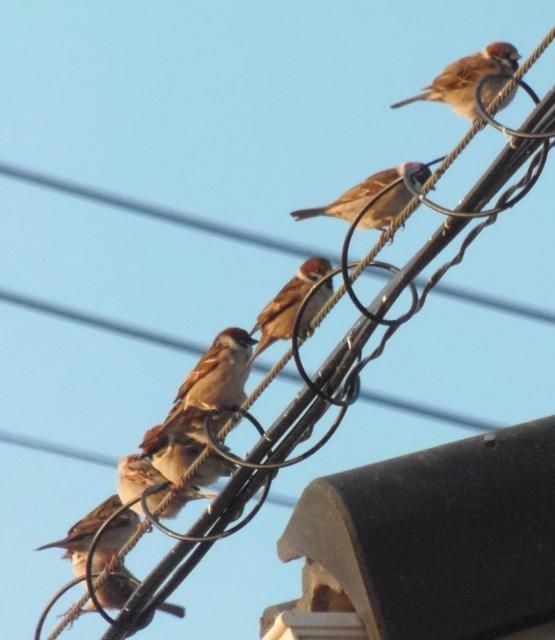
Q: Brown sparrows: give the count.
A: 8